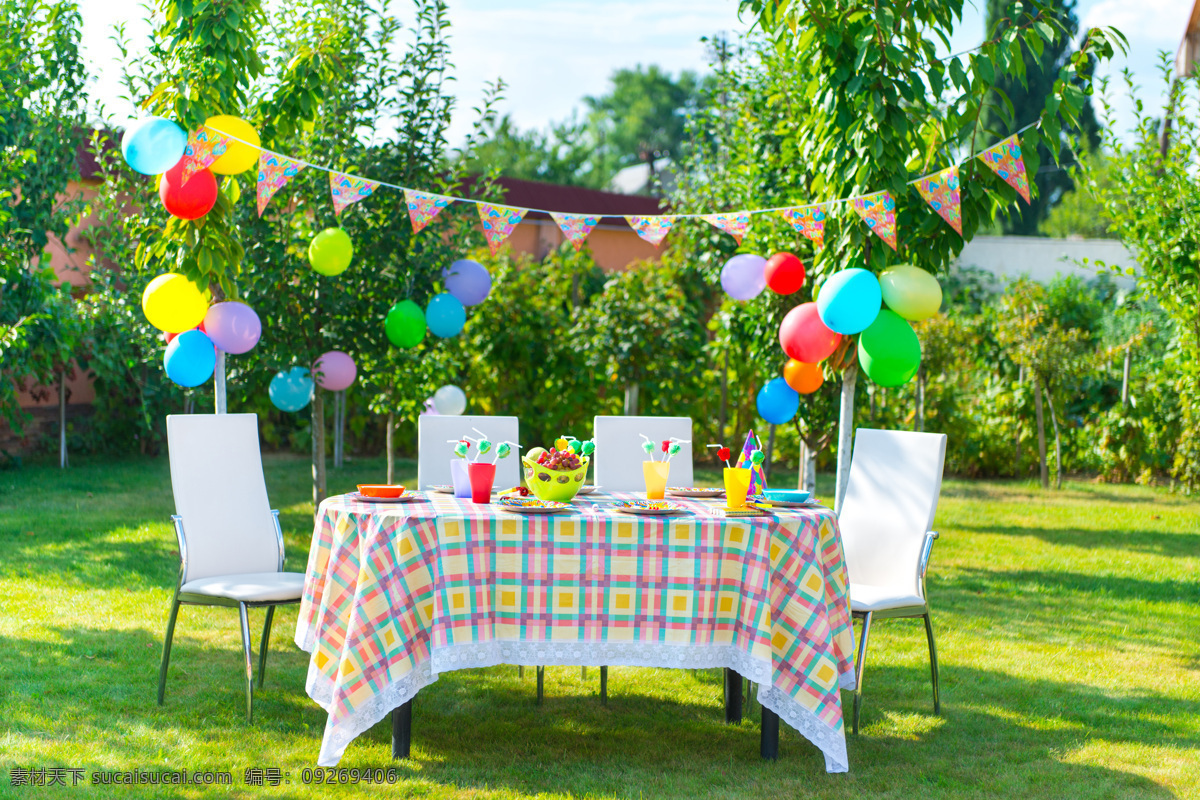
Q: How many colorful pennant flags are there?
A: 12